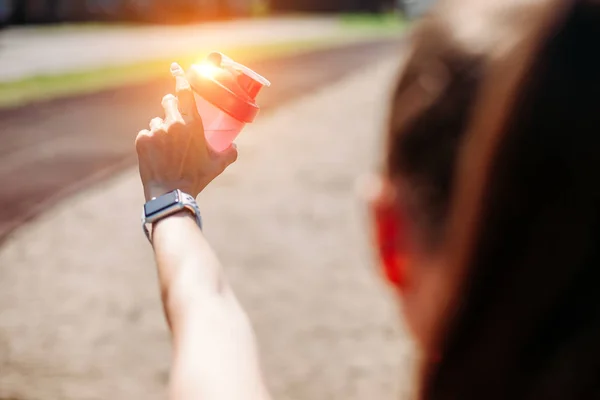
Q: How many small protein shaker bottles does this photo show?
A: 1